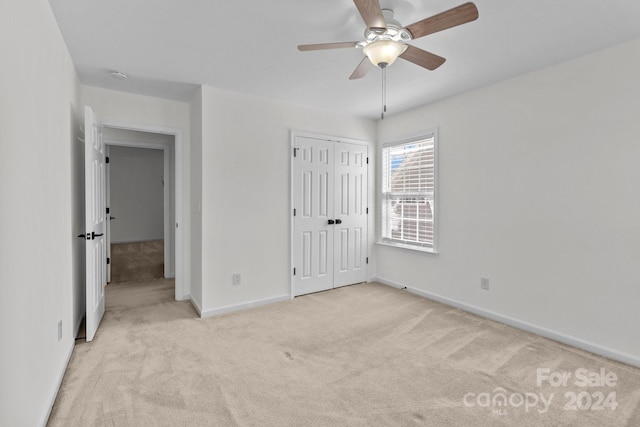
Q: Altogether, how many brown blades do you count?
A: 5